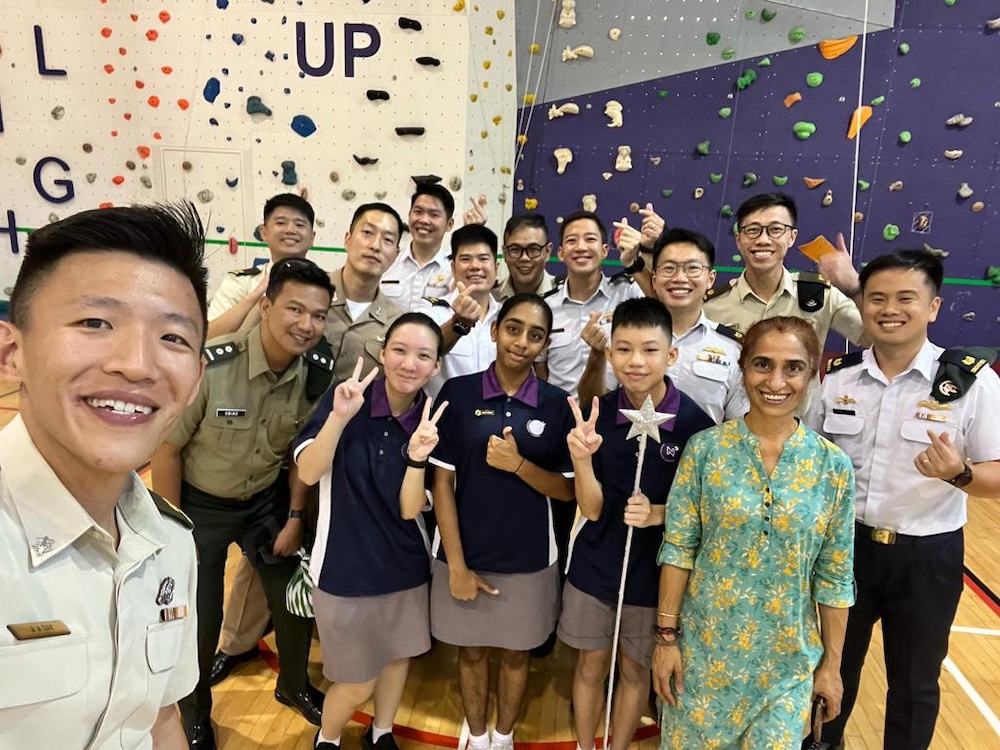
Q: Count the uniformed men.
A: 11